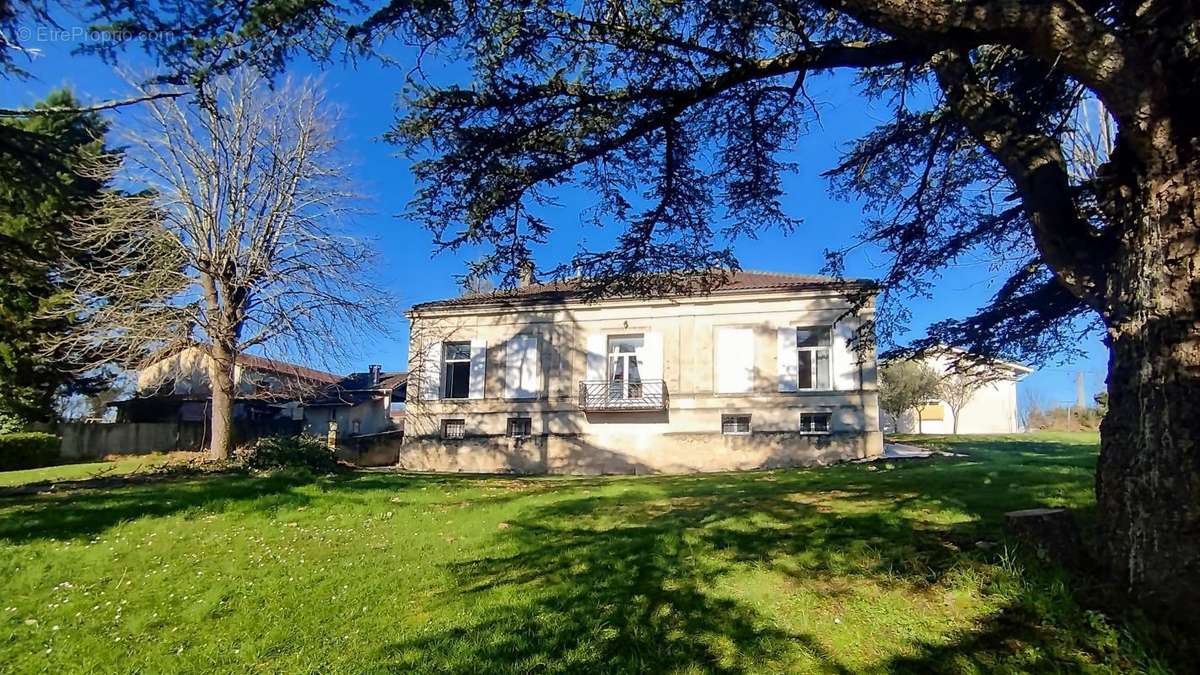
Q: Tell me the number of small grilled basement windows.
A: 4